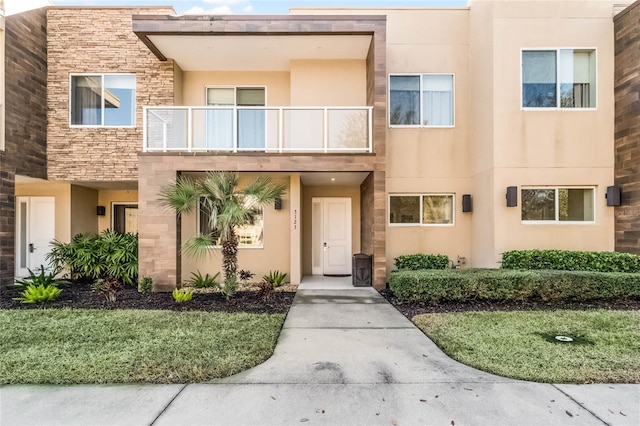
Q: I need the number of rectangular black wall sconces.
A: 5